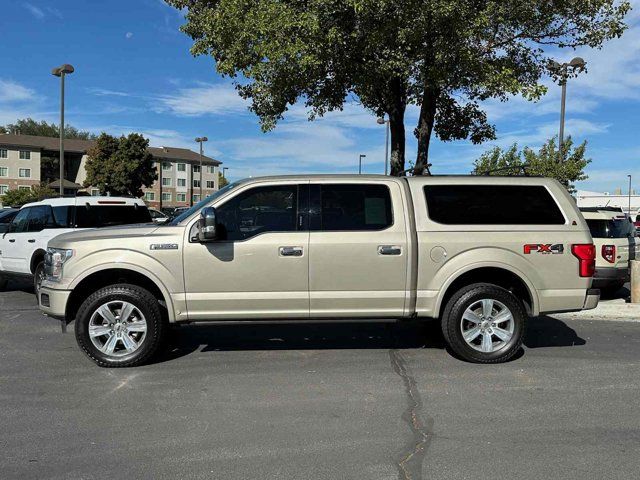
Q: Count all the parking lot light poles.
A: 7